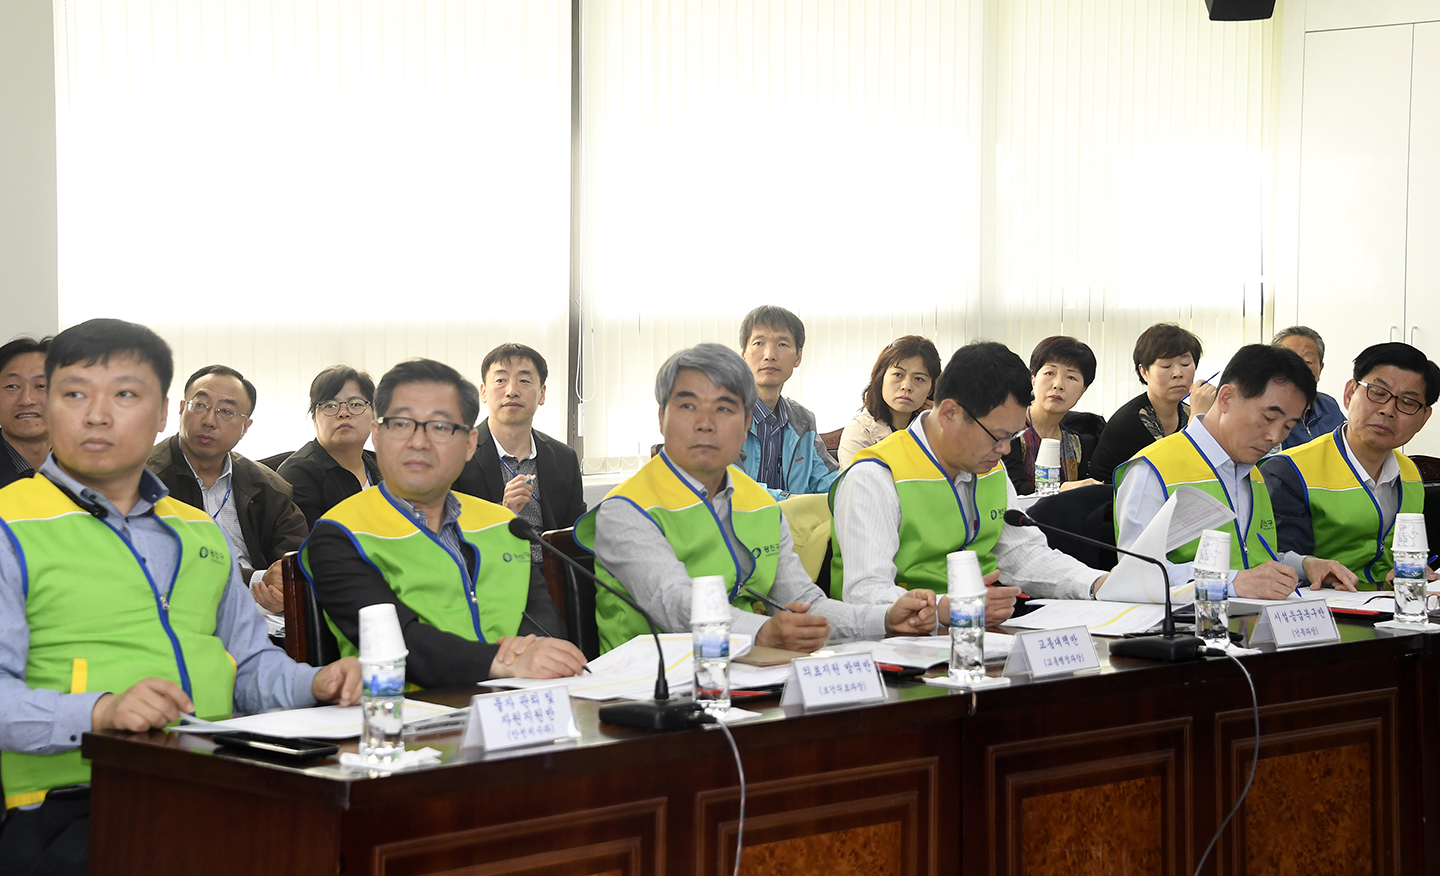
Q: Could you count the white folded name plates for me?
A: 4